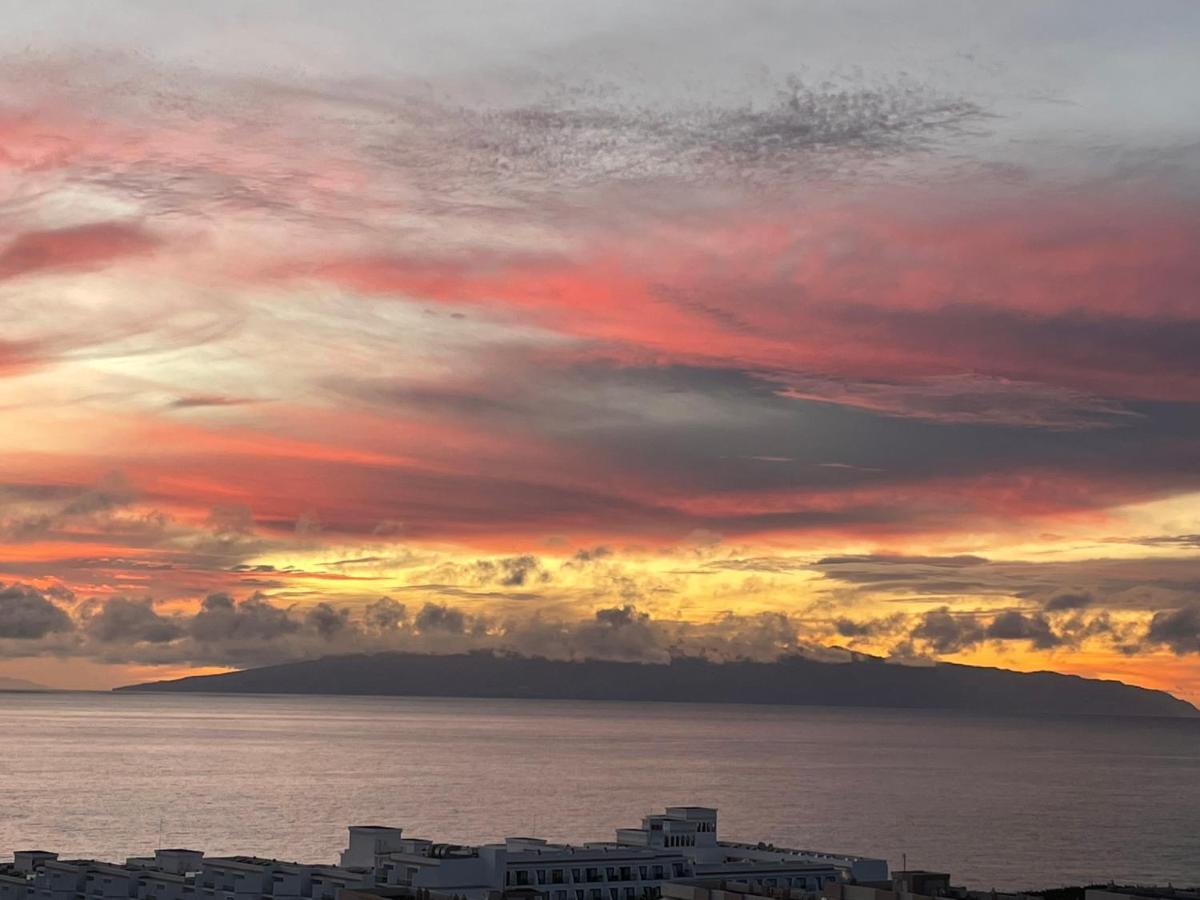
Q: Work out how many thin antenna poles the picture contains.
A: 3